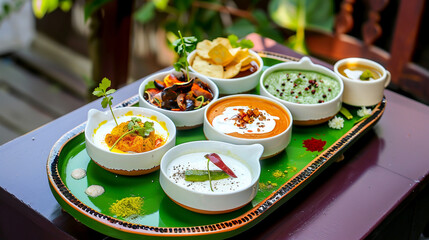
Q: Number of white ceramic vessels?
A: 7